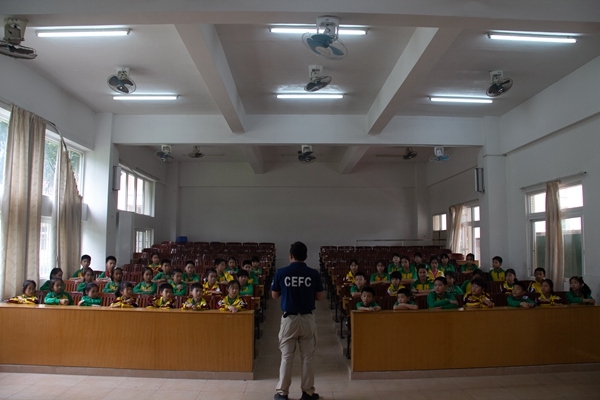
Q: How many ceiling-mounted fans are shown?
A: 10